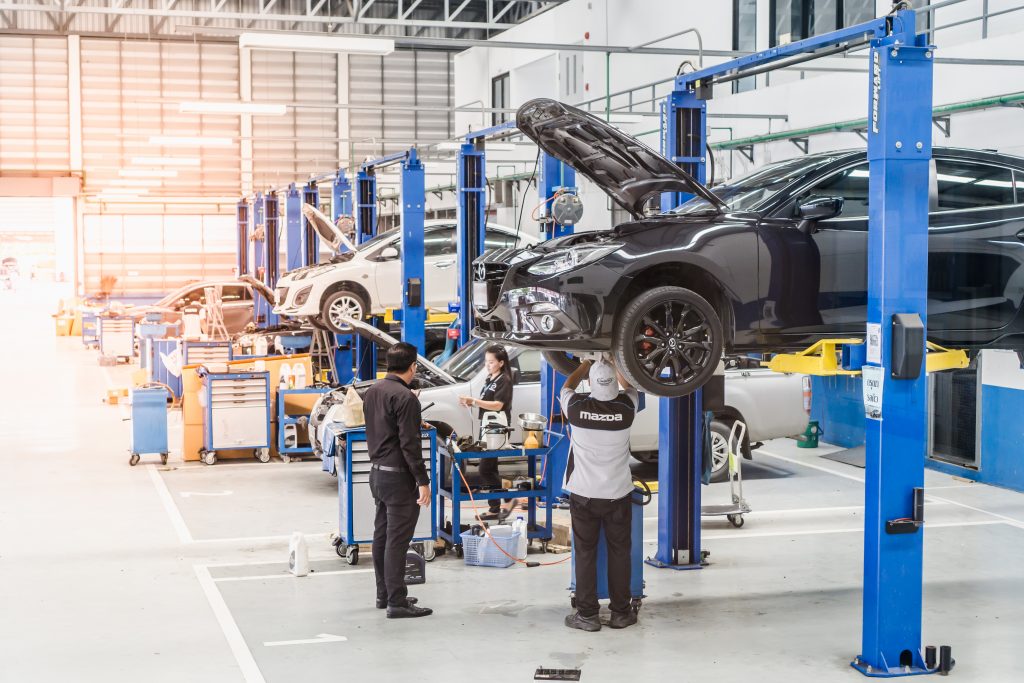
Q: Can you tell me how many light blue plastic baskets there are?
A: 1